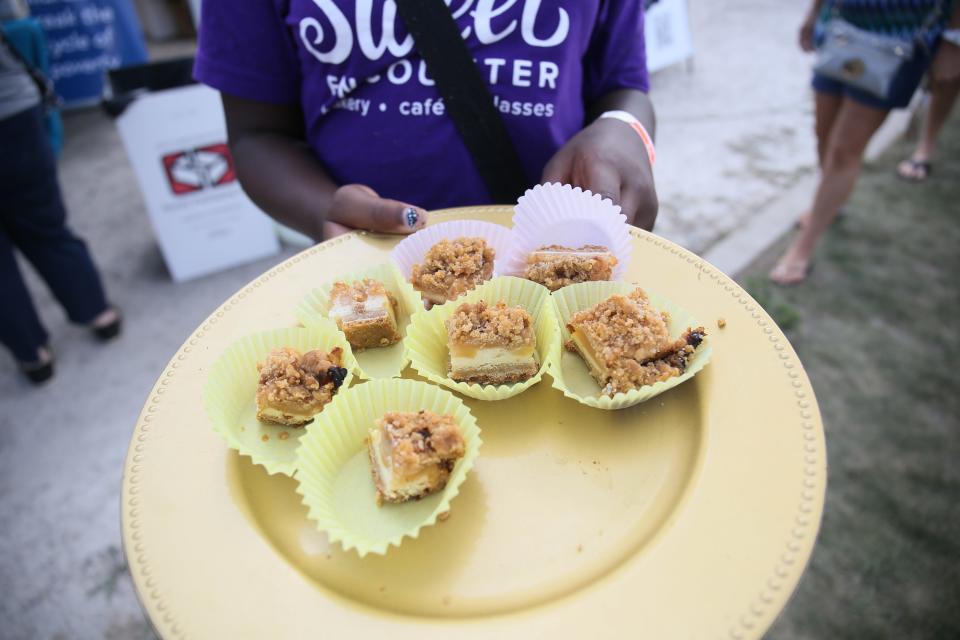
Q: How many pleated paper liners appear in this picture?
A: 7